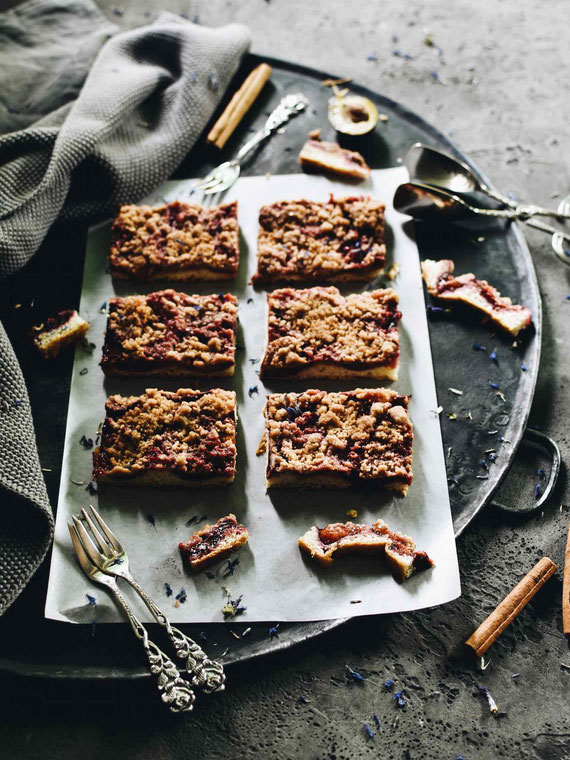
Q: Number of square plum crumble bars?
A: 6